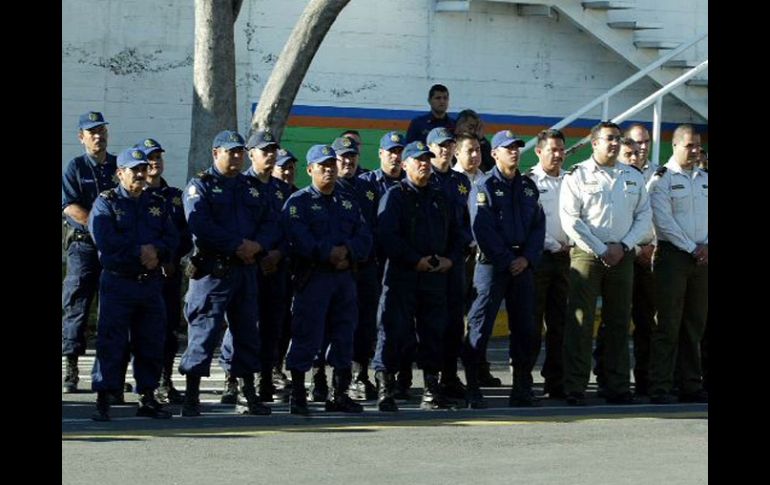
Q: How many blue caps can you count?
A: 12